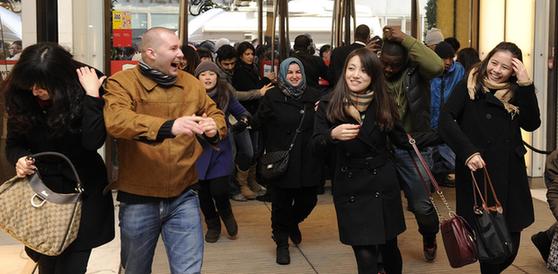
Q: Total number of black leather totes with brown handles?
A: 1